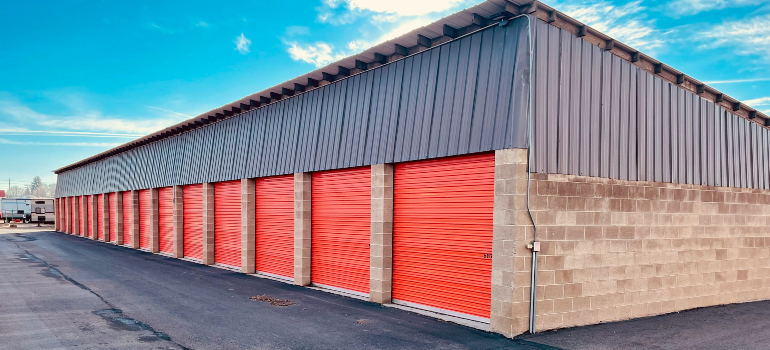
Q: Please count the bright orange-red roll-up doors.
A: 15